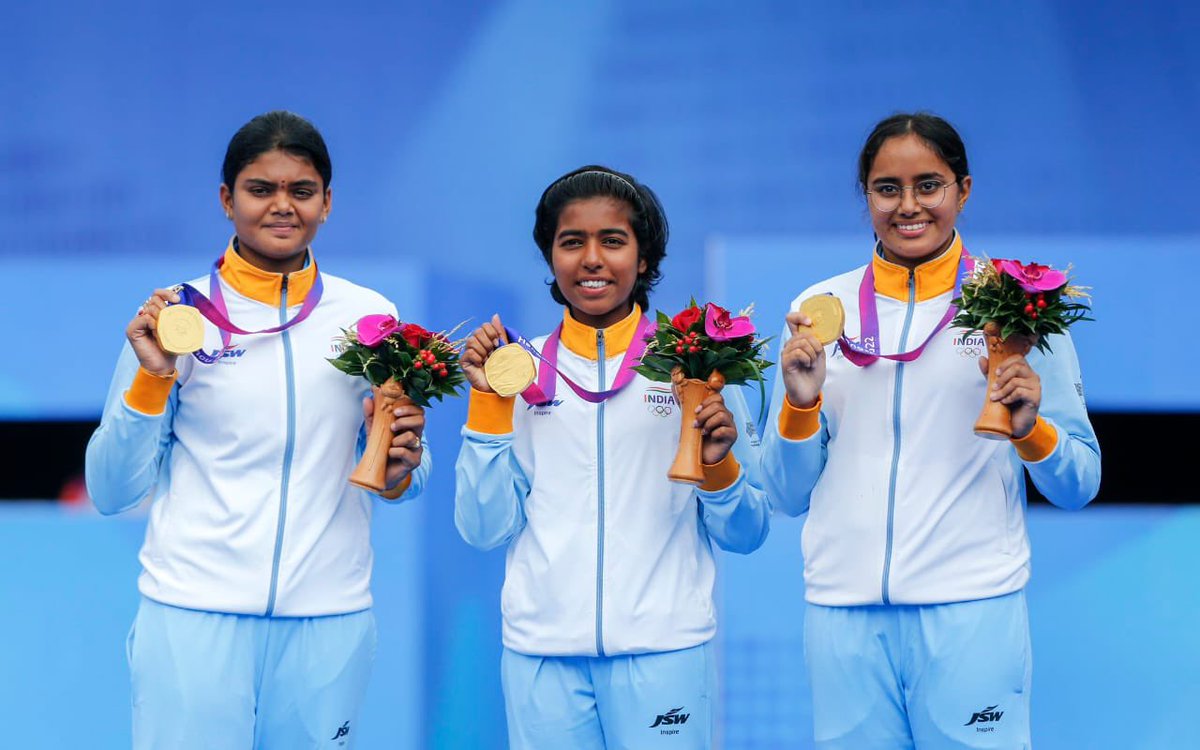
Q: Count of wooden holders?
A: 3